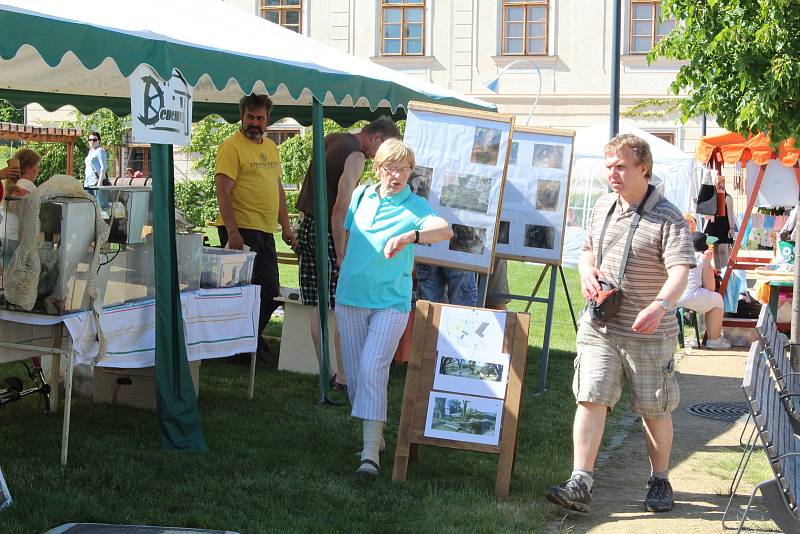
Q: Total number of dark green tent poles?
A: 2